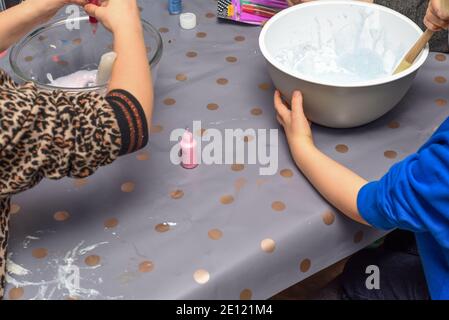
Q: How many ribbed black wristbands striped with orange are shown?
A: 1